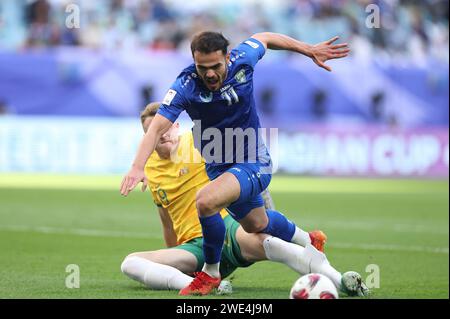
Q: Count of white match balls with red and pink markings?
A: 1